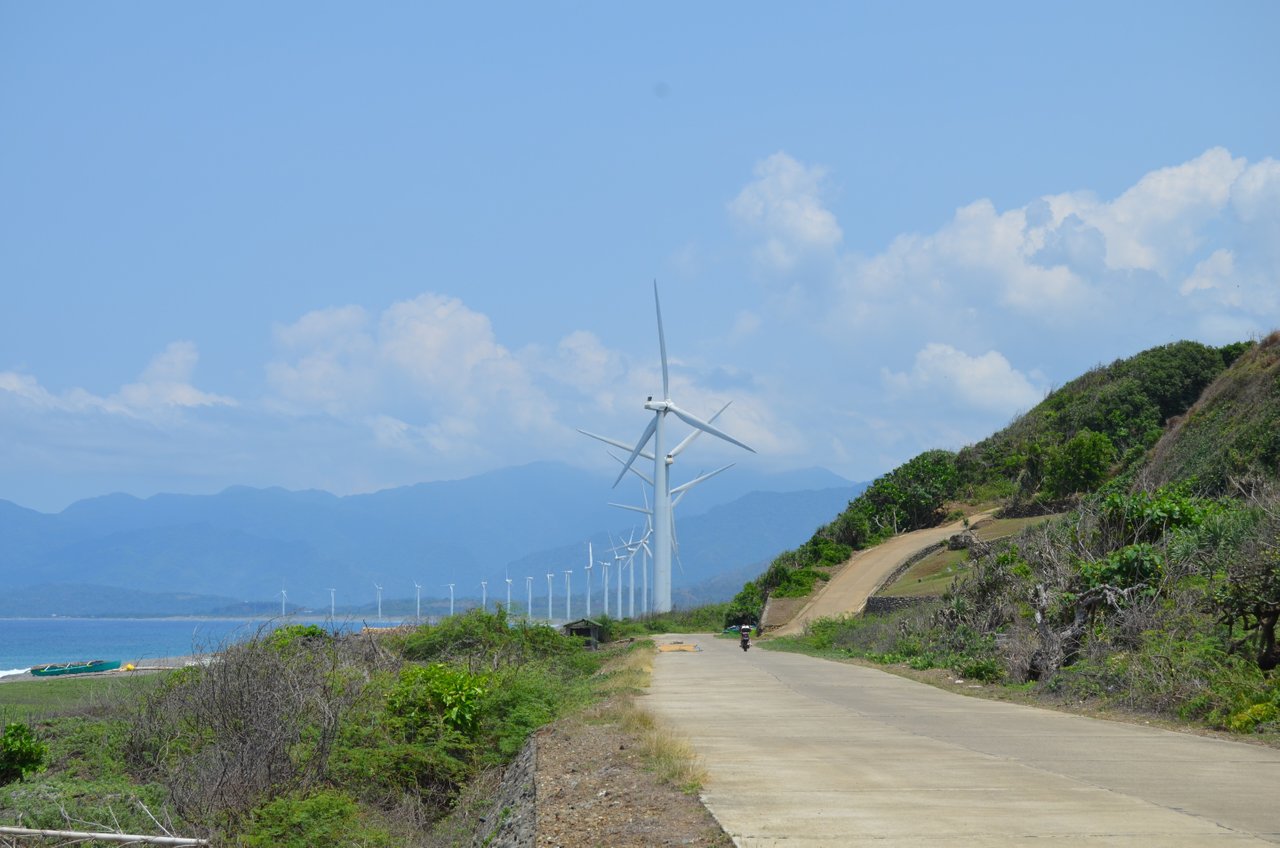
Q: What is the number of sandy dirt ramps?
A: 1